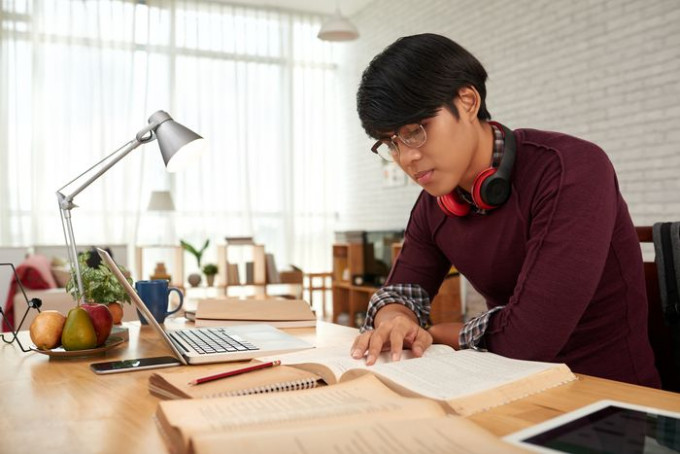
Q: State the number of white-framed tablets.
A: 1